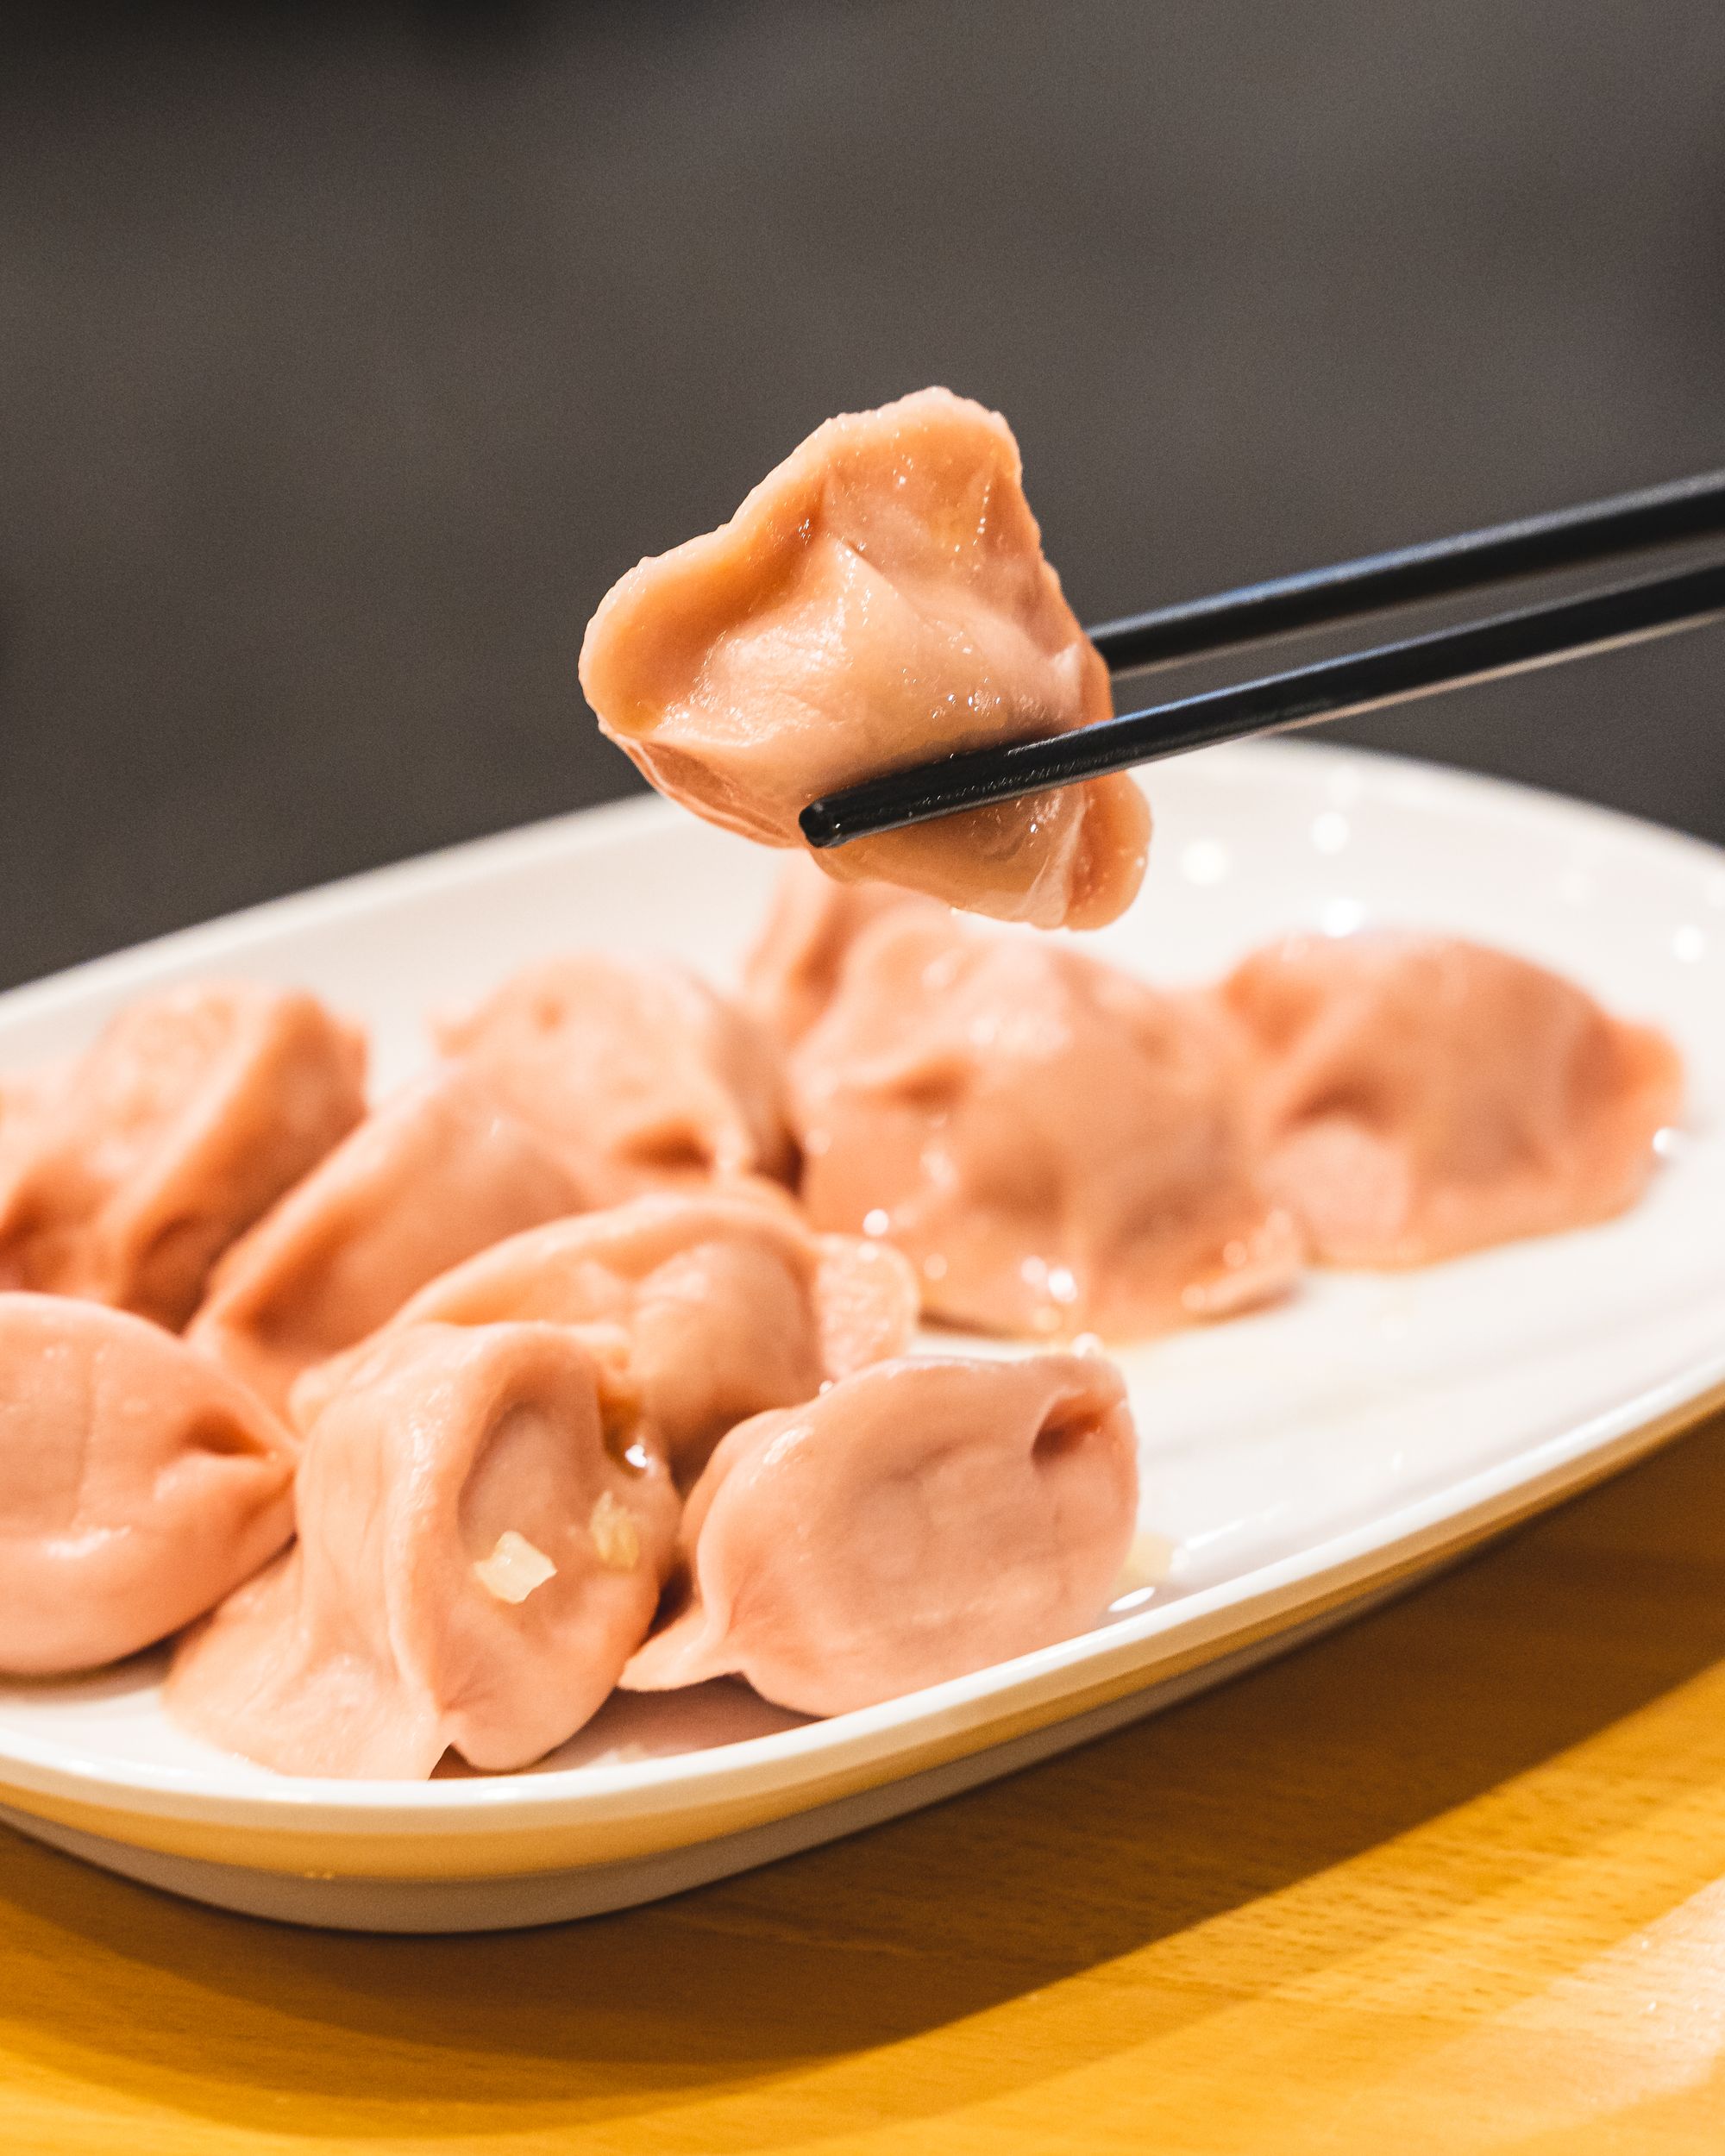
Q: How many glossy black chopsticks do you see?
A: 2